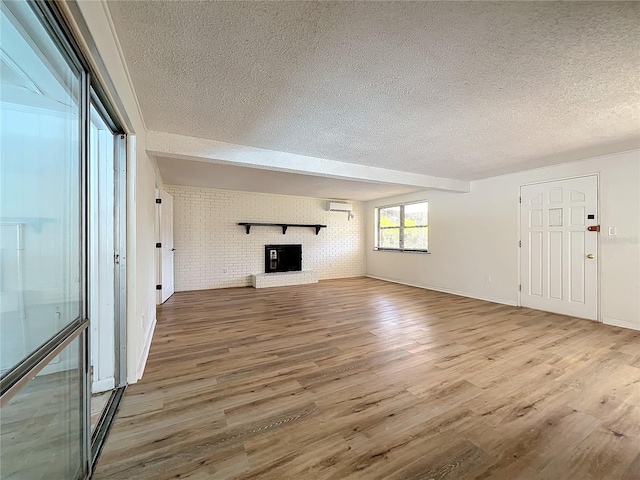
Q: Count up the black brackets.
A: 3